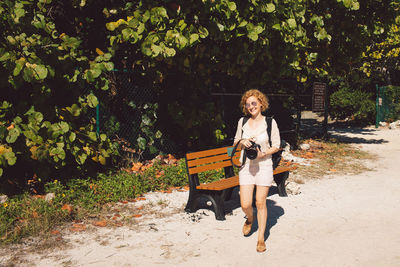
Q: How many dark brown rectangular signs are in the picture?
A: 1